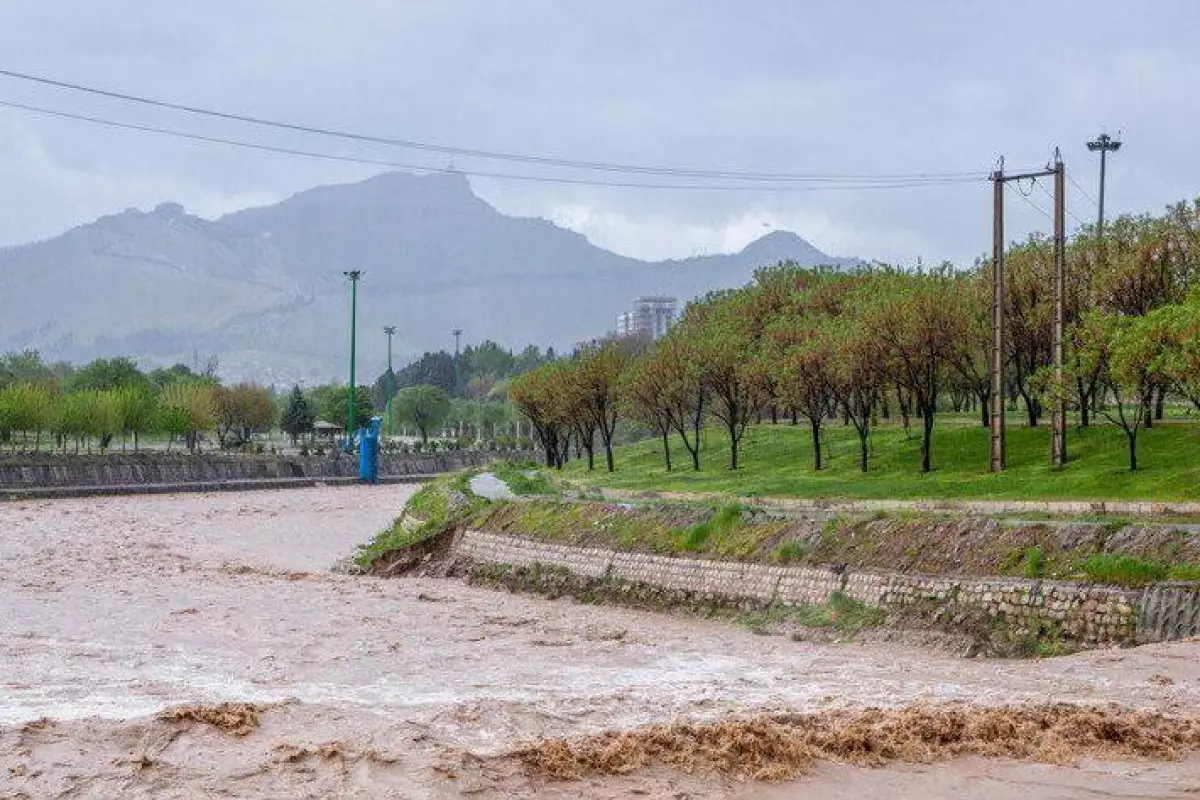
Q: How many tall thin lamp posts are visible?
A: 4